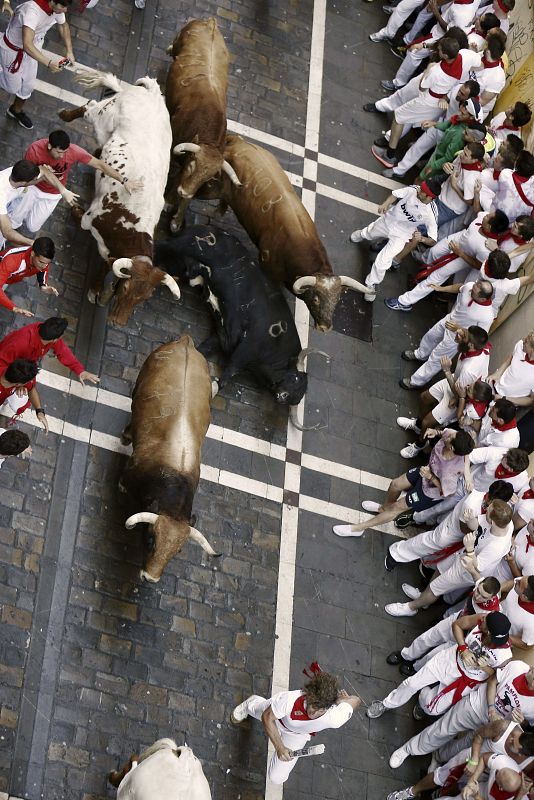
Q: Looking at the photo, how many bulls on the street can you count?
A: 6